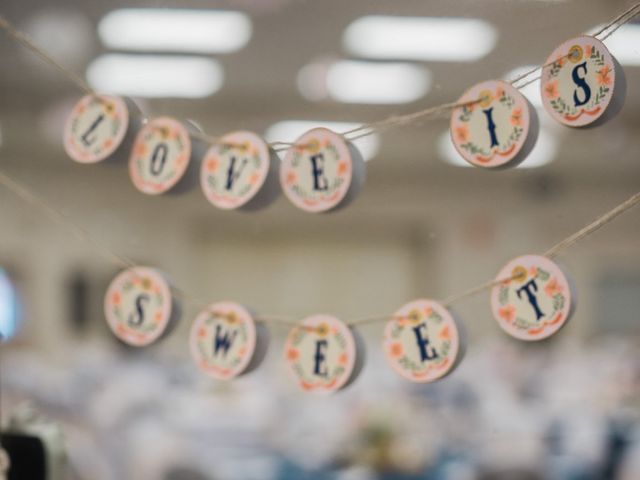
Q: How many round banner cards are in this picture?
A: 11